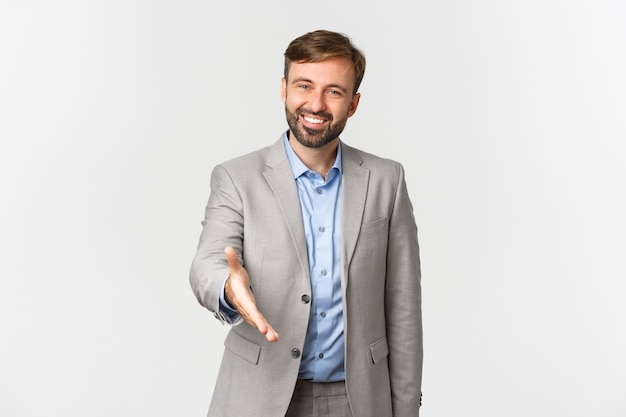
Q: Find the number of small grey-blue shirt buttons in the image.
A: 6